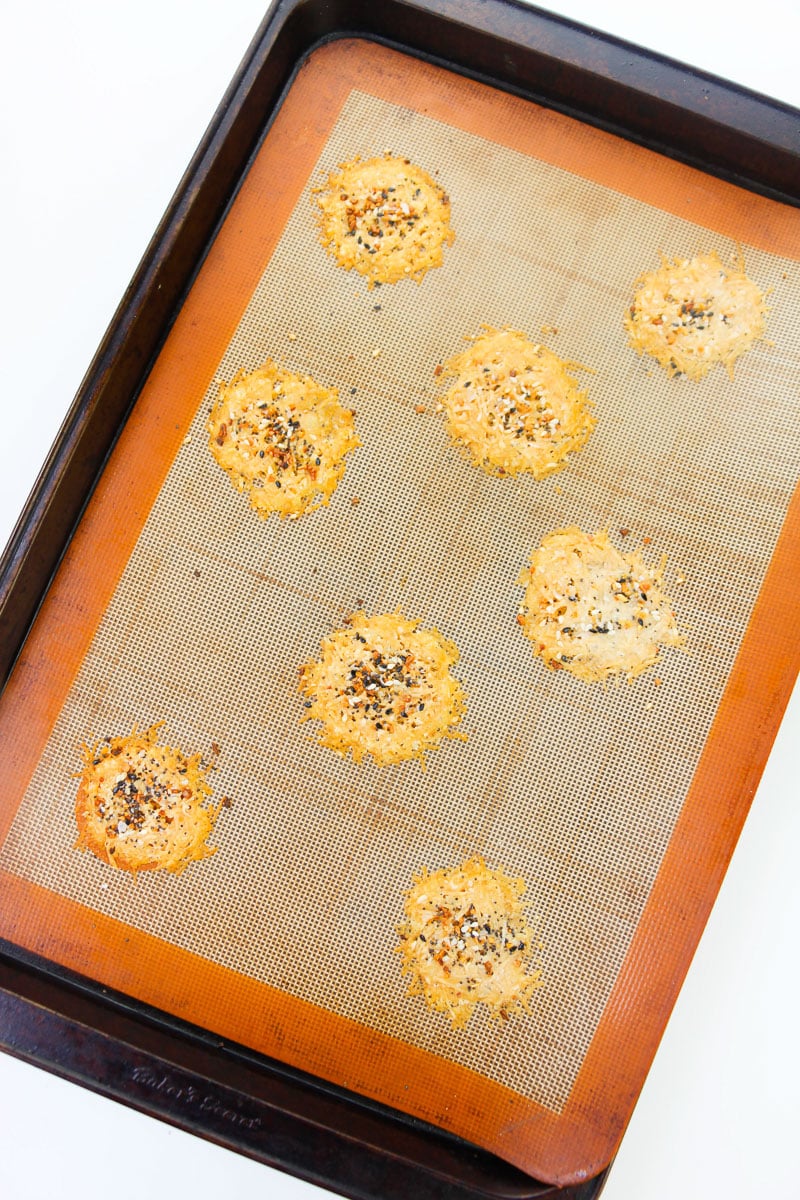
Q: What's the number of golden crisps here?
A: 8